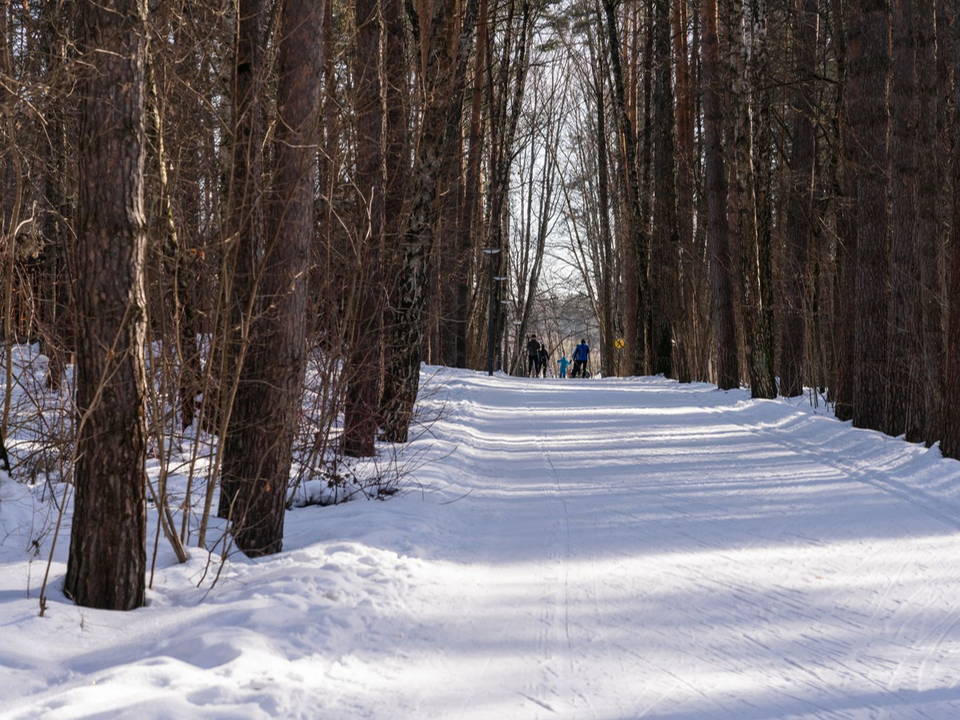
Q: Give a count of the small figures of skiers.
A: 4